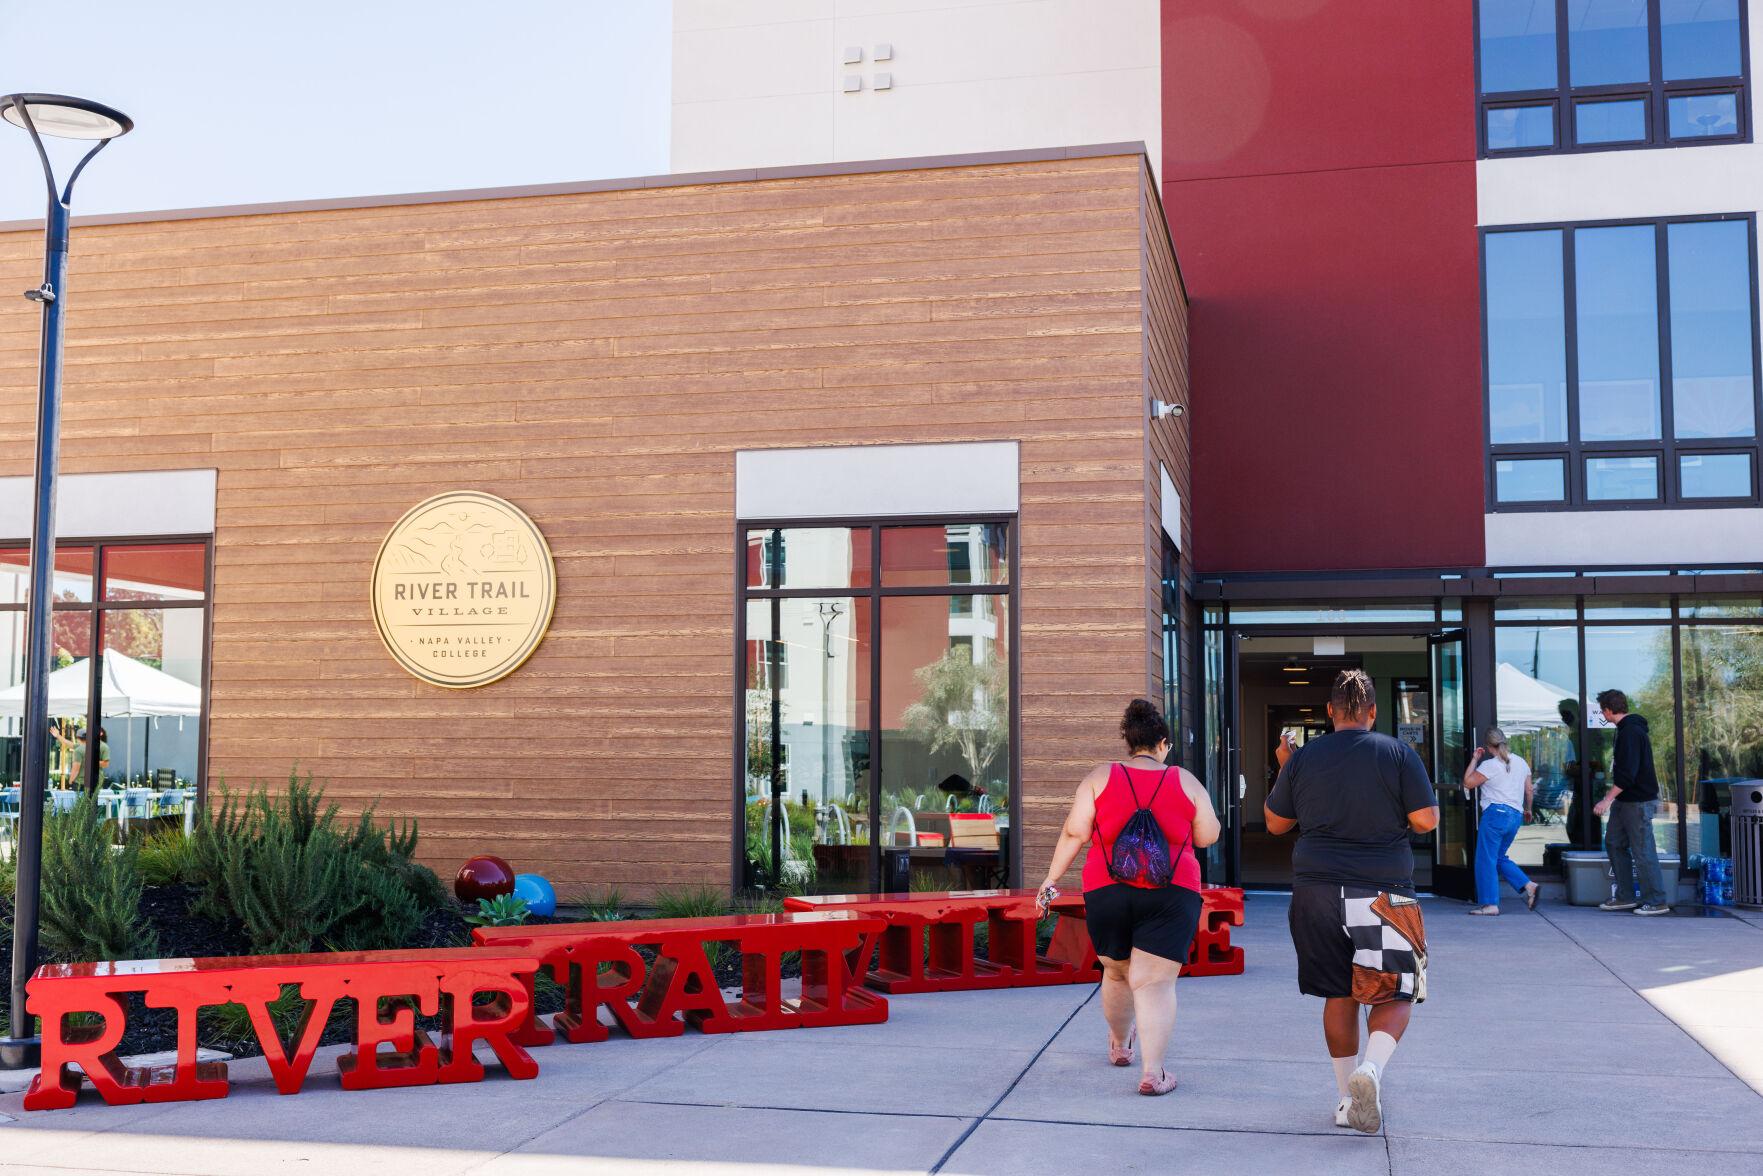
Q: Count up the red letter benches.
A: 3